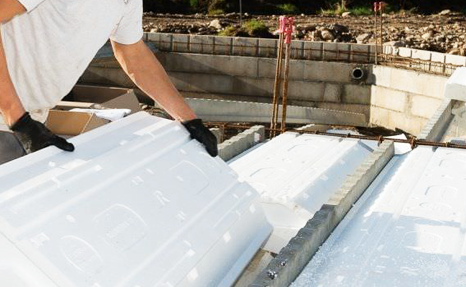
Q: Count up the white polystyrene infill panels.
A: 3